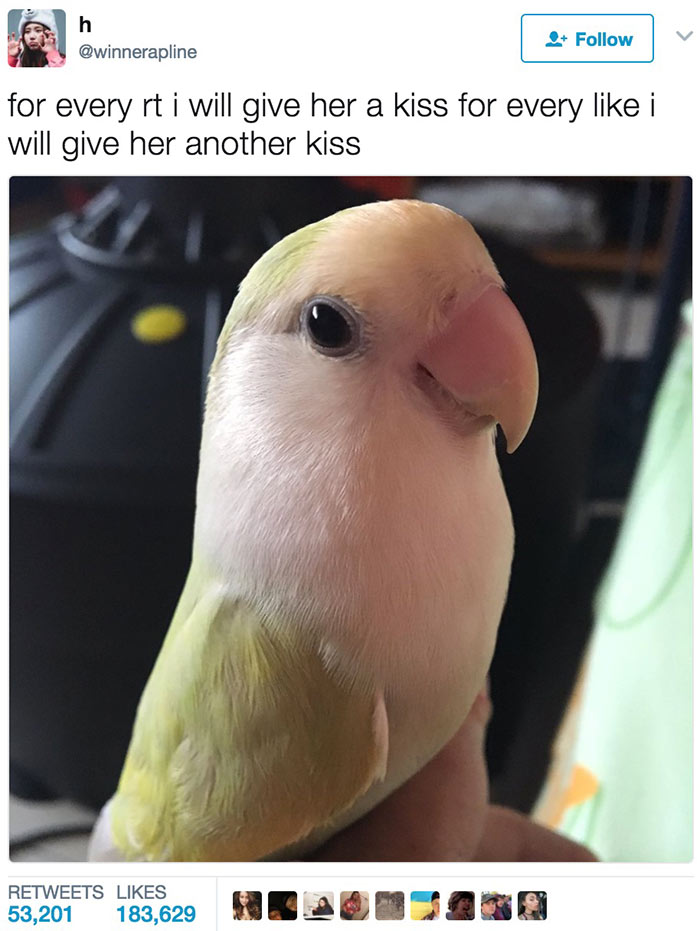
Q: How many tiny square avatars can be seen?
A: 9